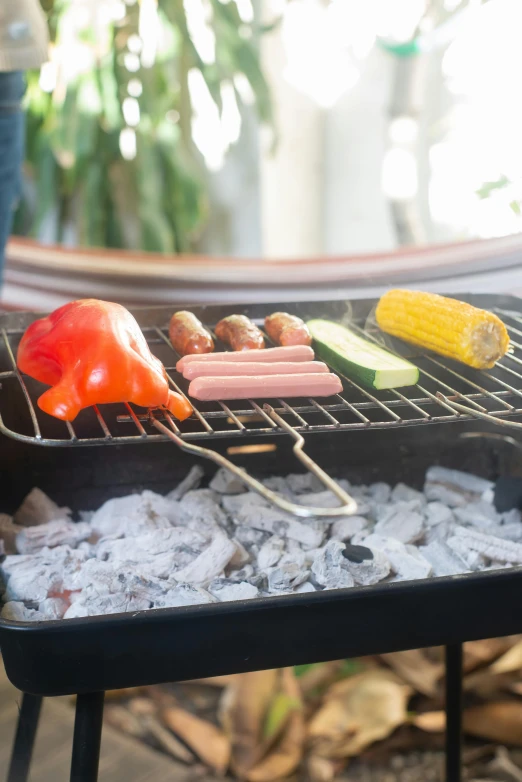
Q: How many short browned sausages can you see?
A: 3